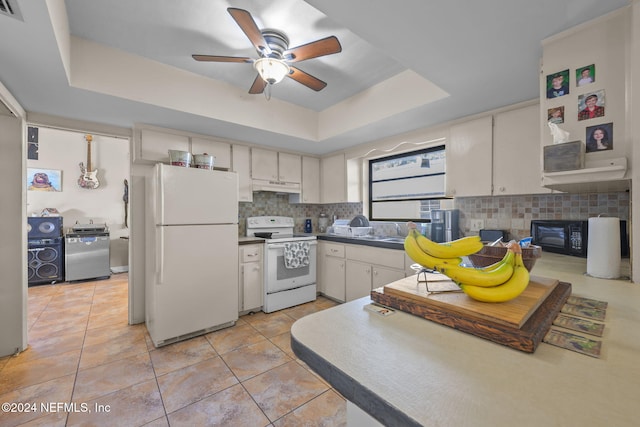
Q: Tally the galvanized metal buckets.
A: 2